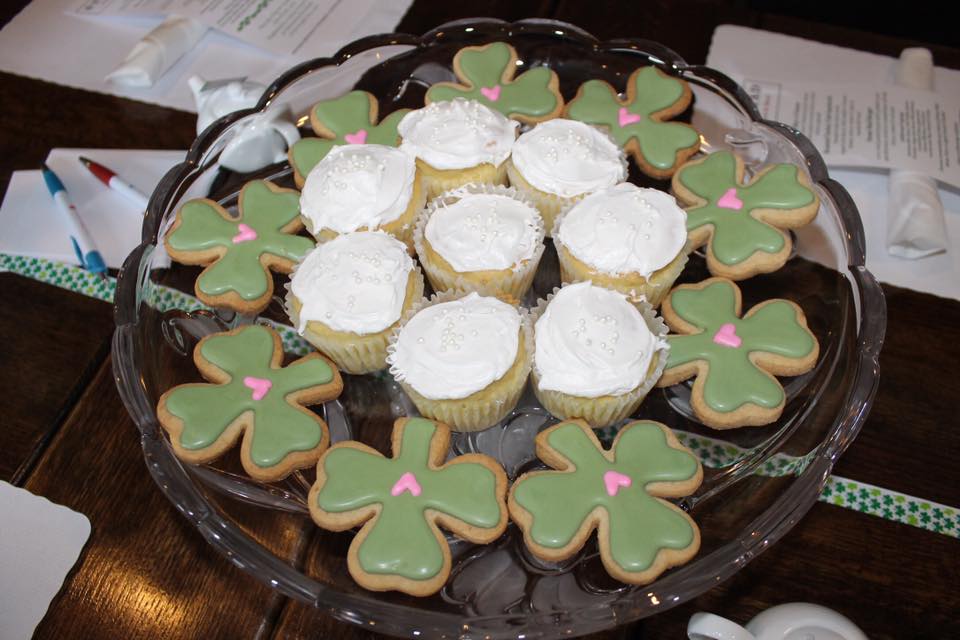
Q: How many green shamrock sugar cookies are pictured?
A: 9